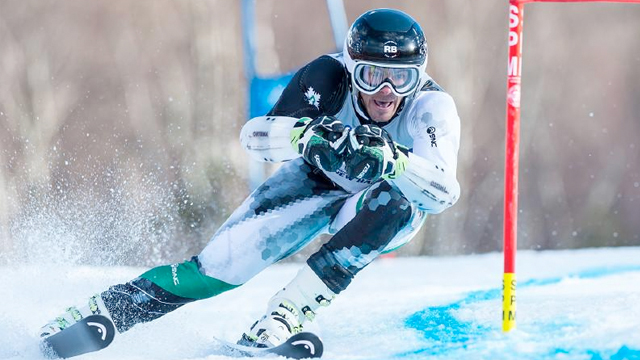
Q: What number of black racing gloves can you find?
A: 2